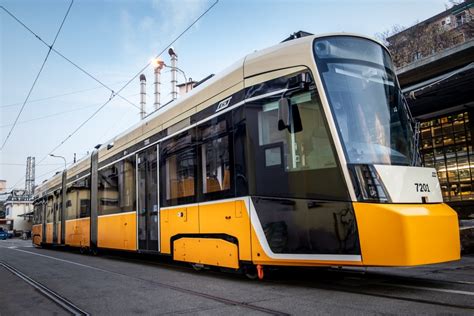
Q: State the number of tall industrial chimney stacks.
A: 3